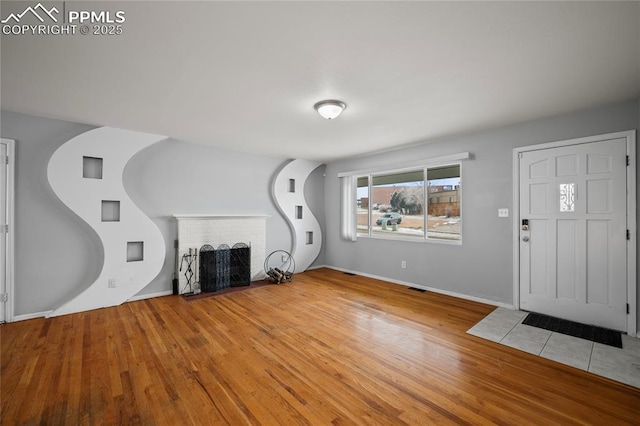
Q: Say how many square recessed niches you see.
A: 6